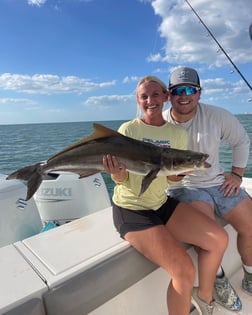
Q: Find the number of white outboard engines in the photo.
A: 2